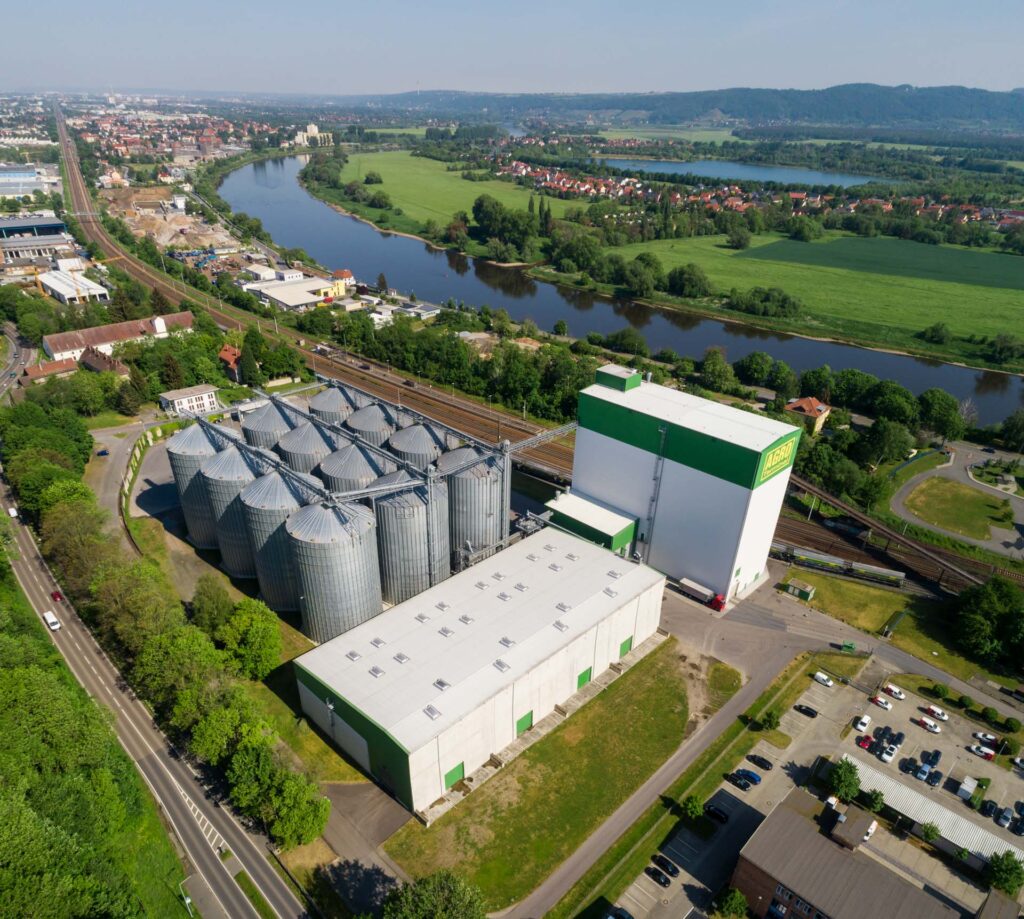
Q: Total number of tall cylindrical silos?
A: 12